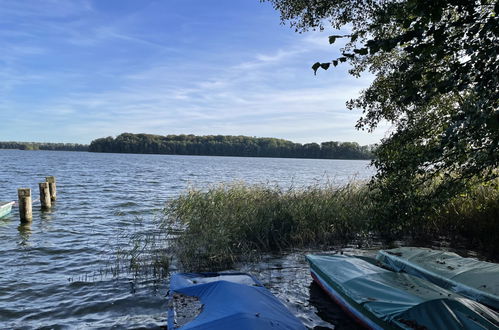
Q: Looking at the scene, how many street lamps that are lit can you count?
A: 0